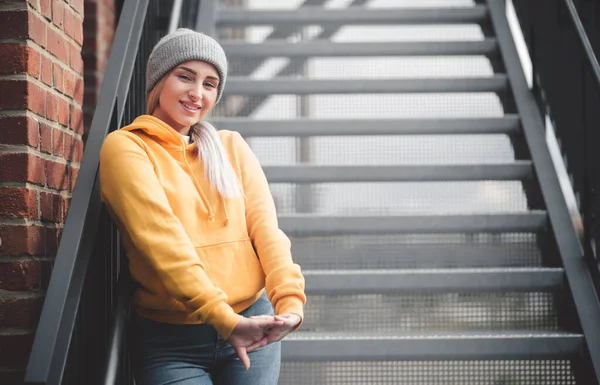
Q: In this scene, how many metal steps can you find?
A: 8